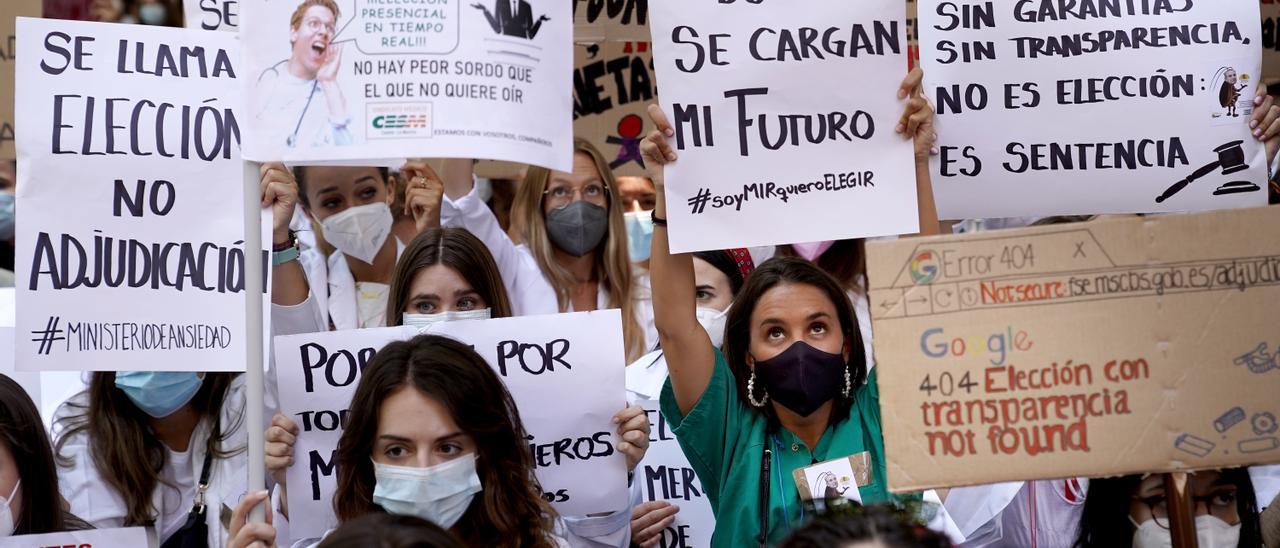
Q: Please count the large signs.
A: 6